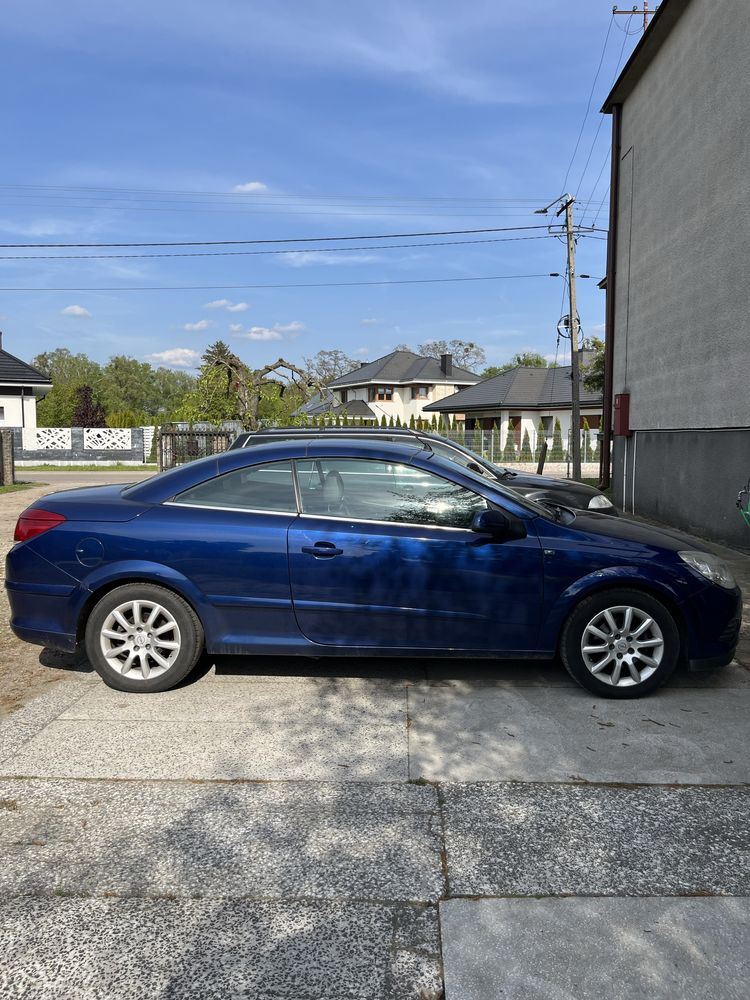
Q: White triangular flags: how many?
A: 0